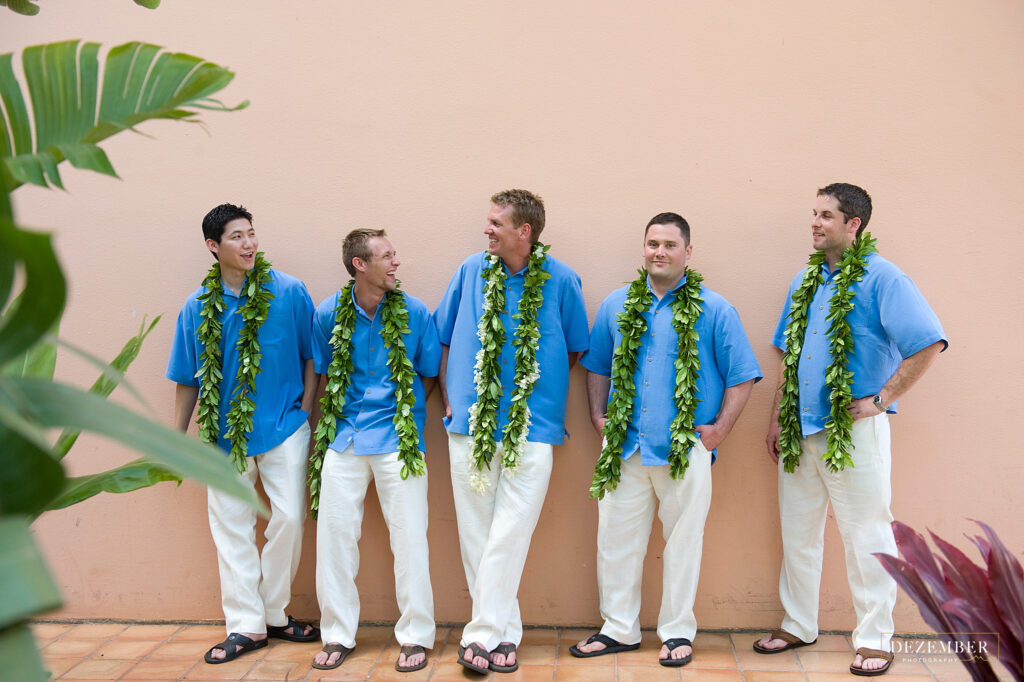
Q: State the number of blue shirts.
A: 5